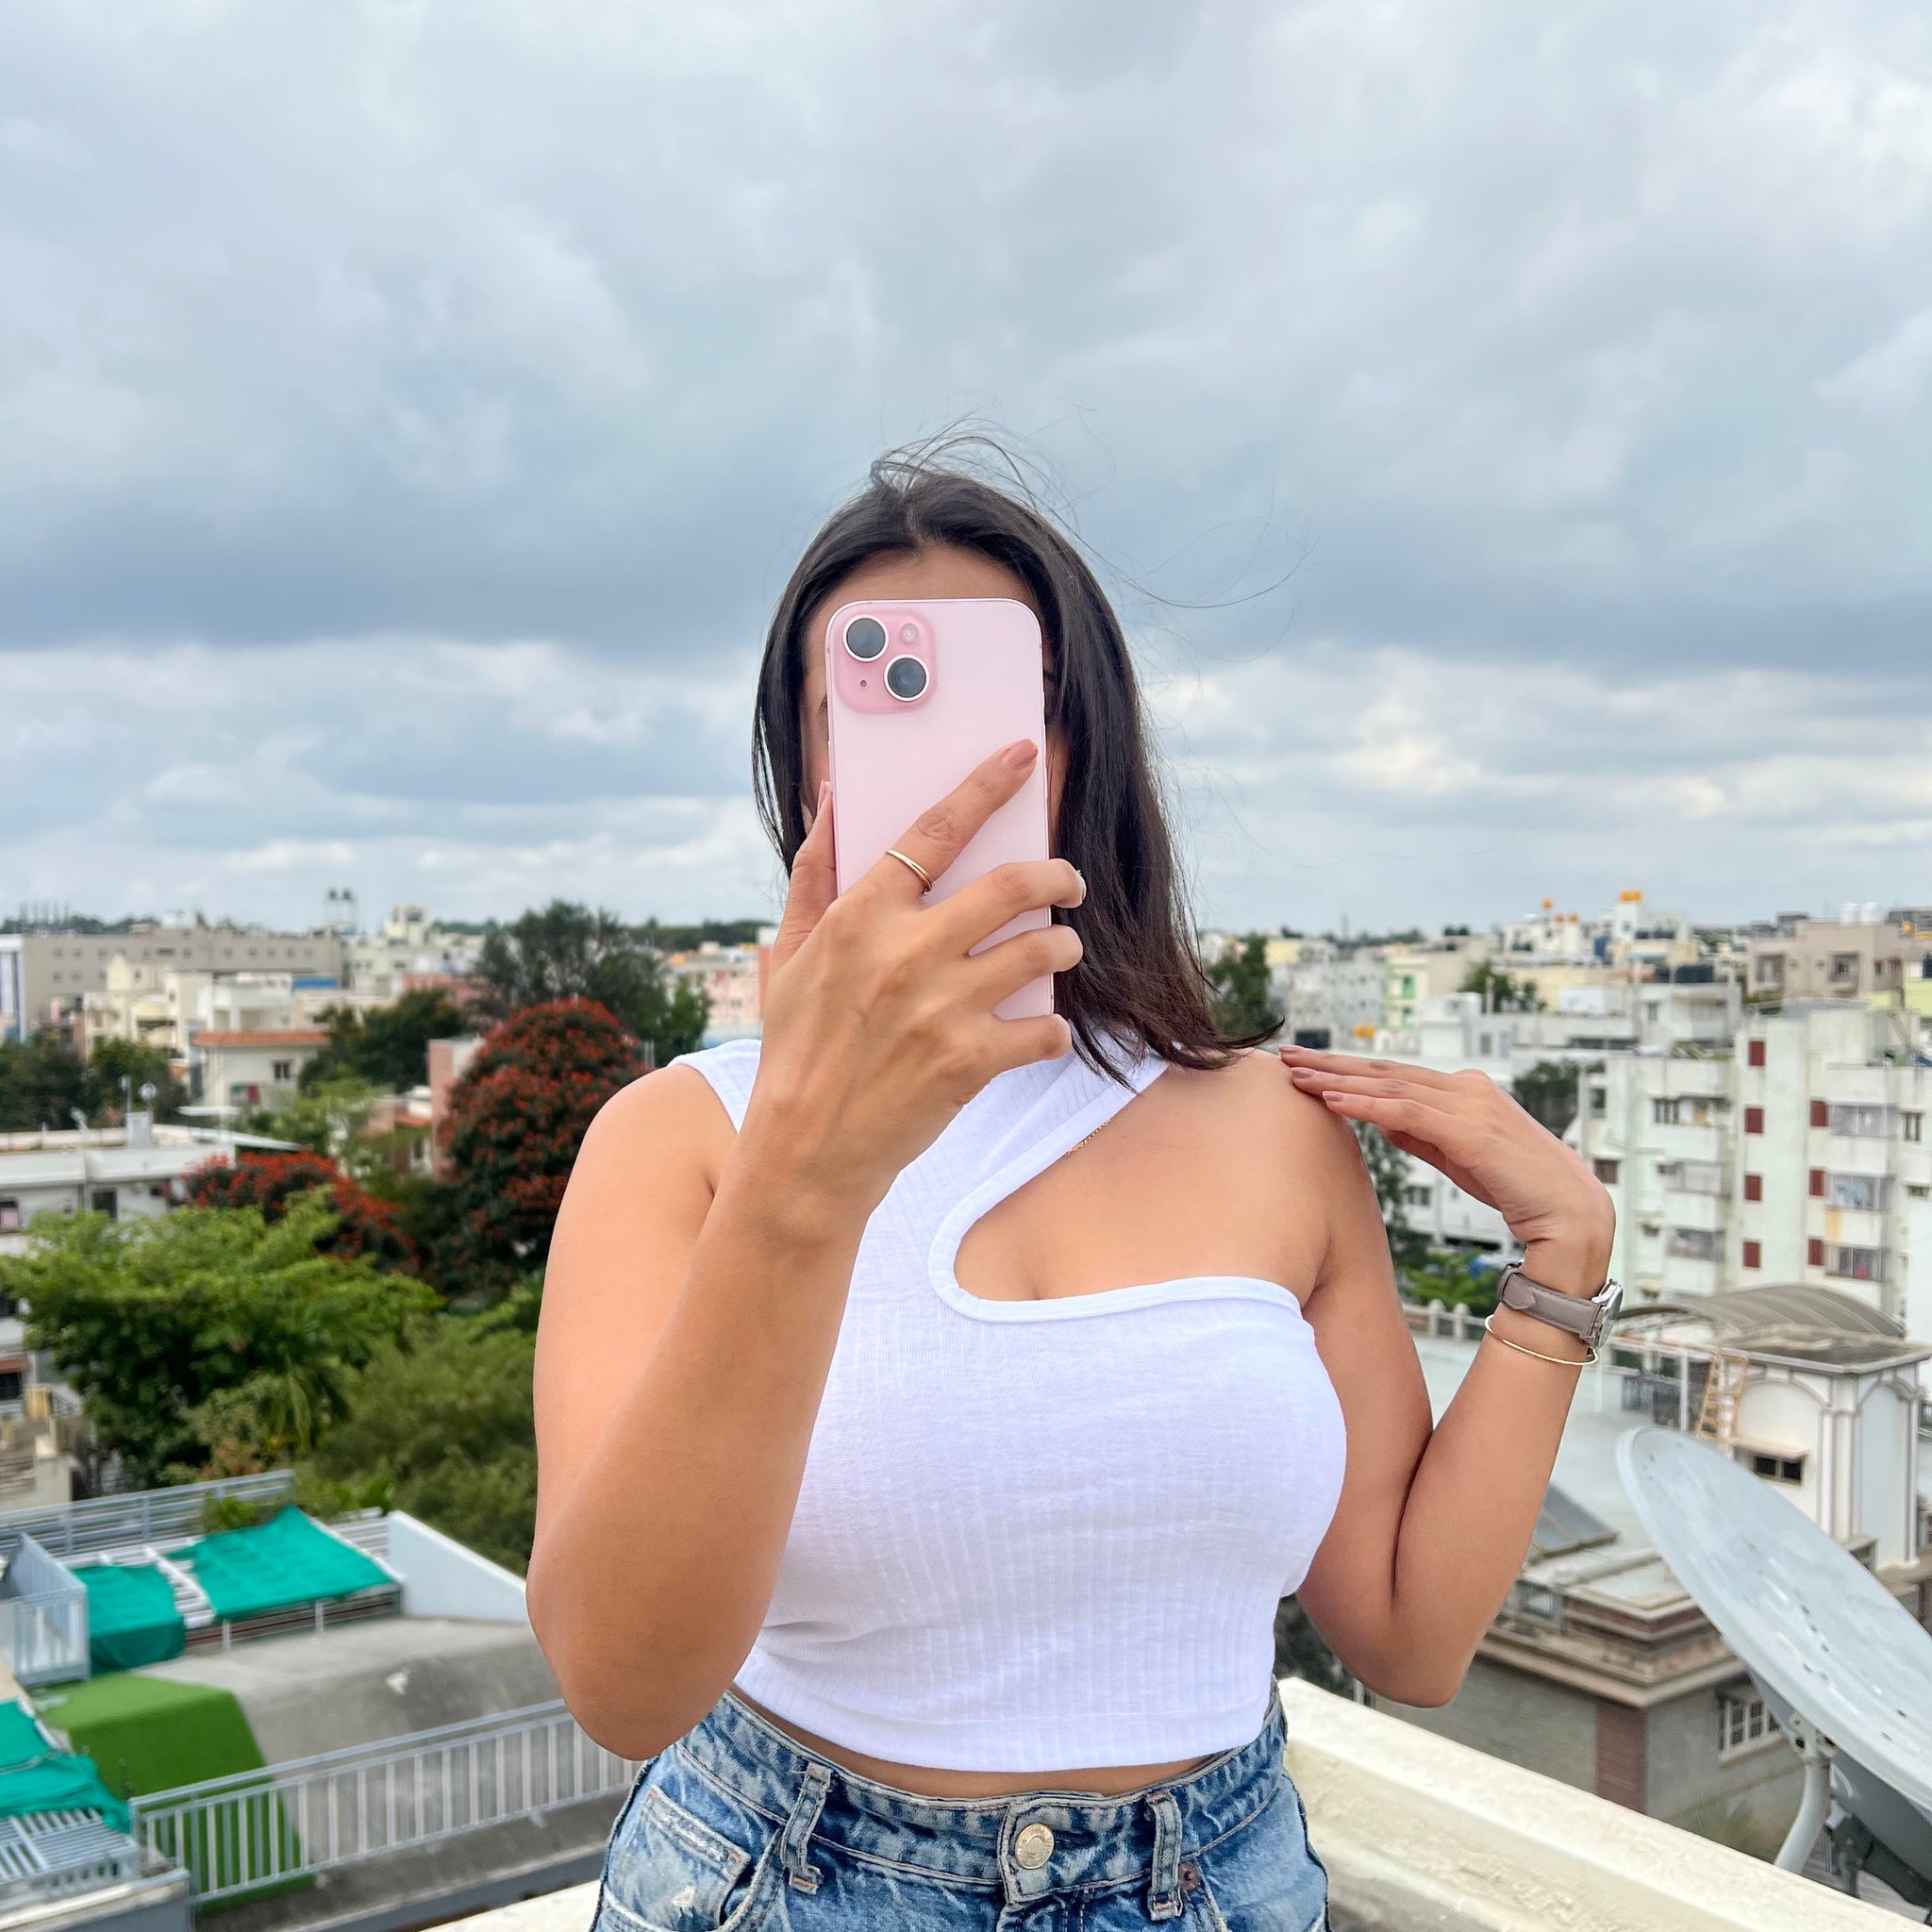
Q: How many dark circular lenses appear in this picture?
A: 2